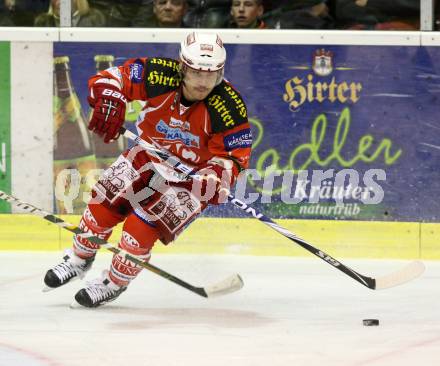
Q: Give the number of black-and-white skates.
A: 2